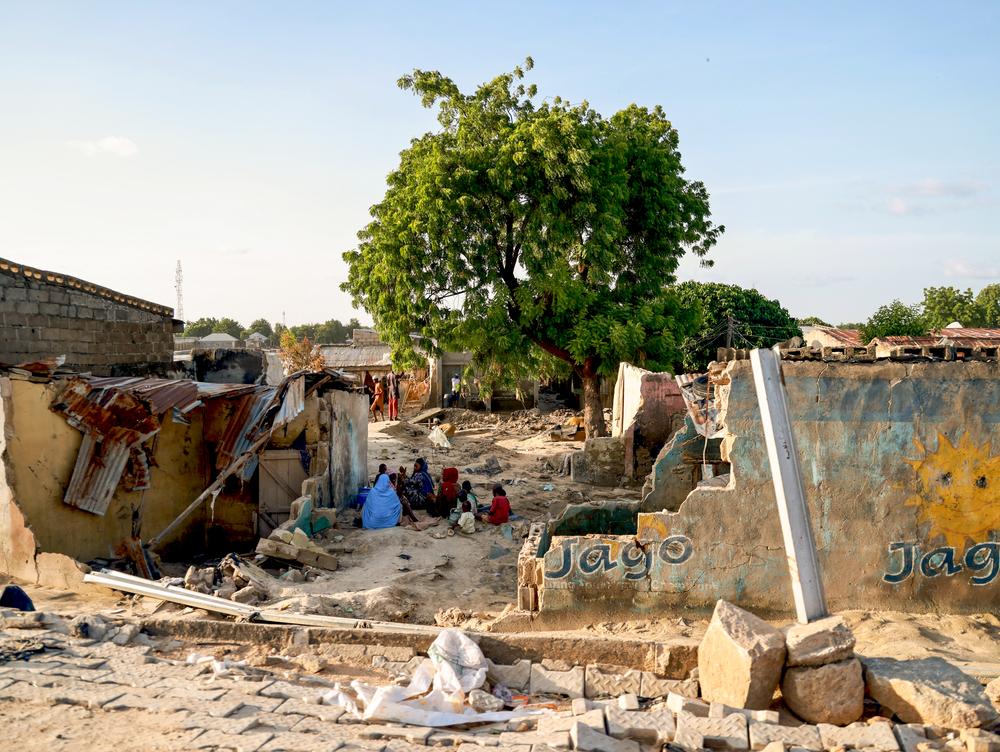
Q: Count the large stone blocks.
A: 4